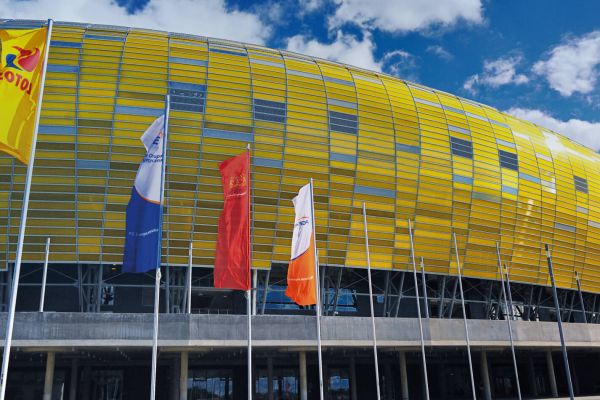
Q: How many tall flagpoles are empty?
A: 5